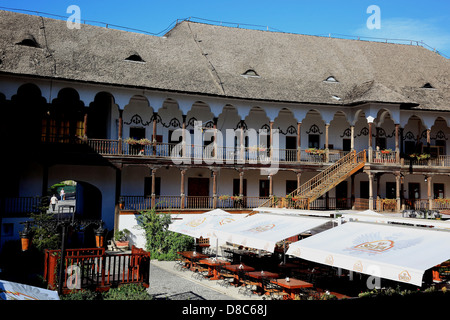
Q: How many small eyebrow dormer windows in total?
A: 5